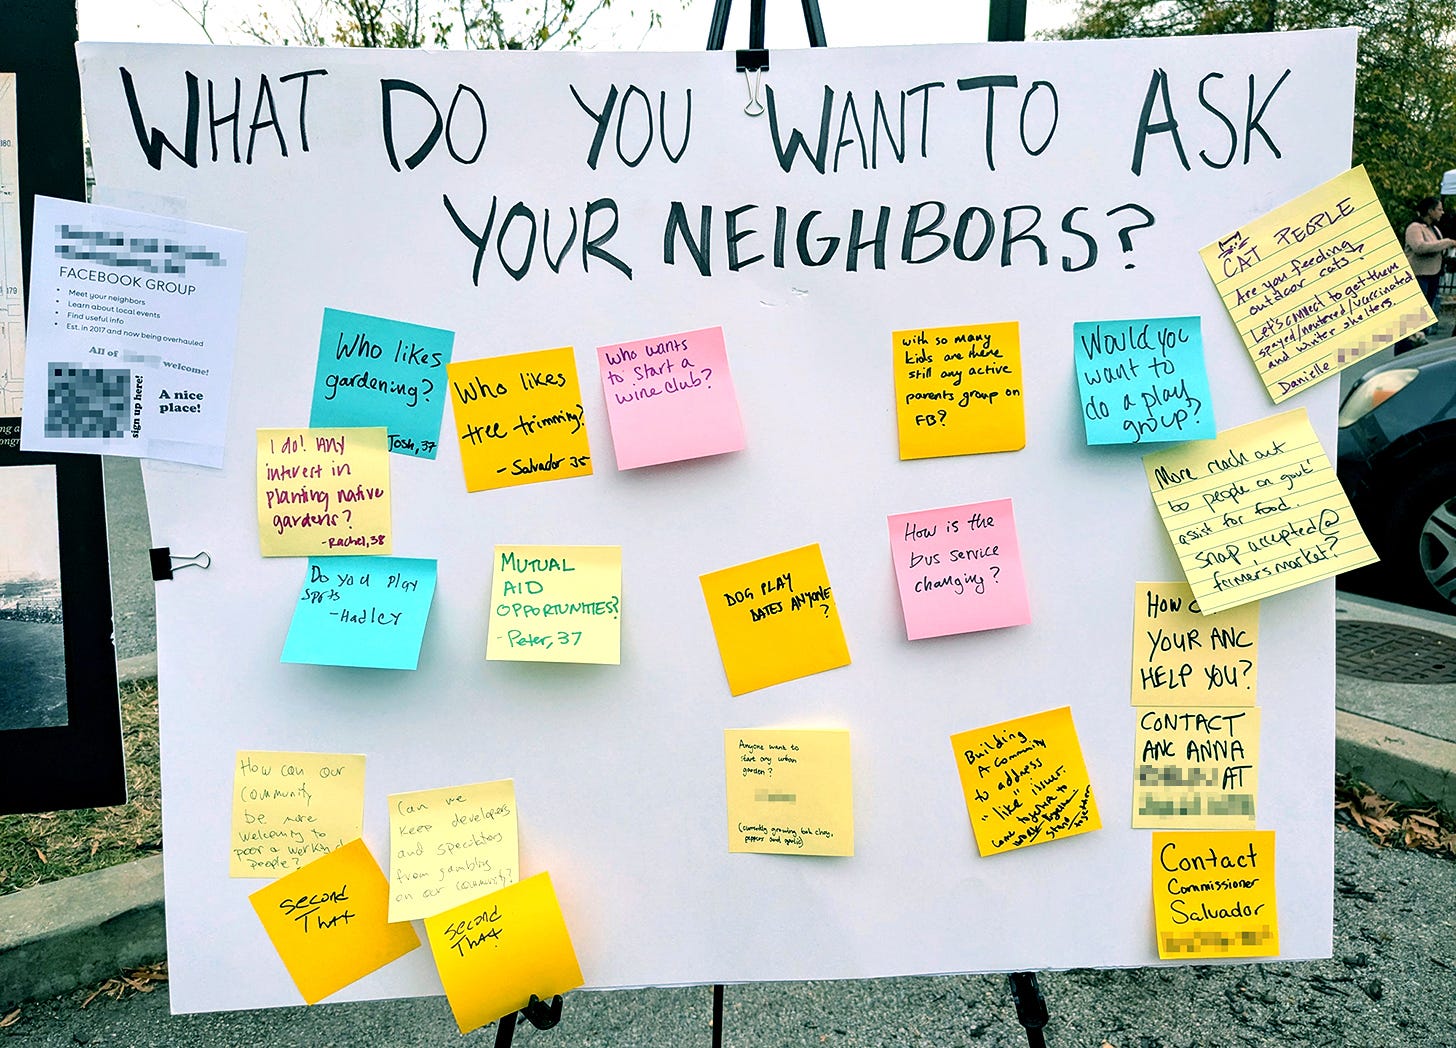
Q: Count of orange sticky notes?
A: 7